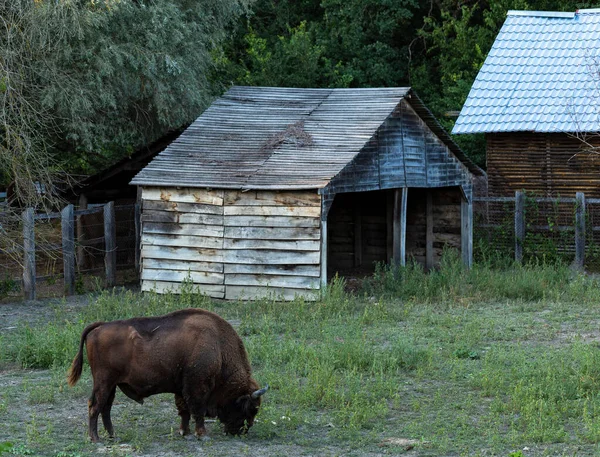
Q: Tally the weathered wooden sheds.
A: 1